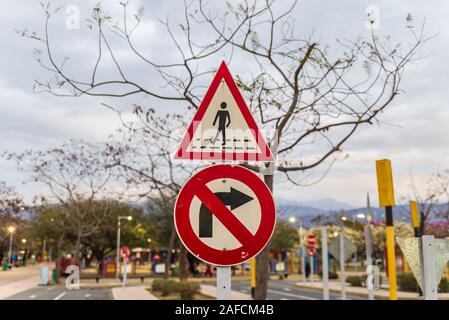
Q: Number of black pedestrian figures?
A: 1